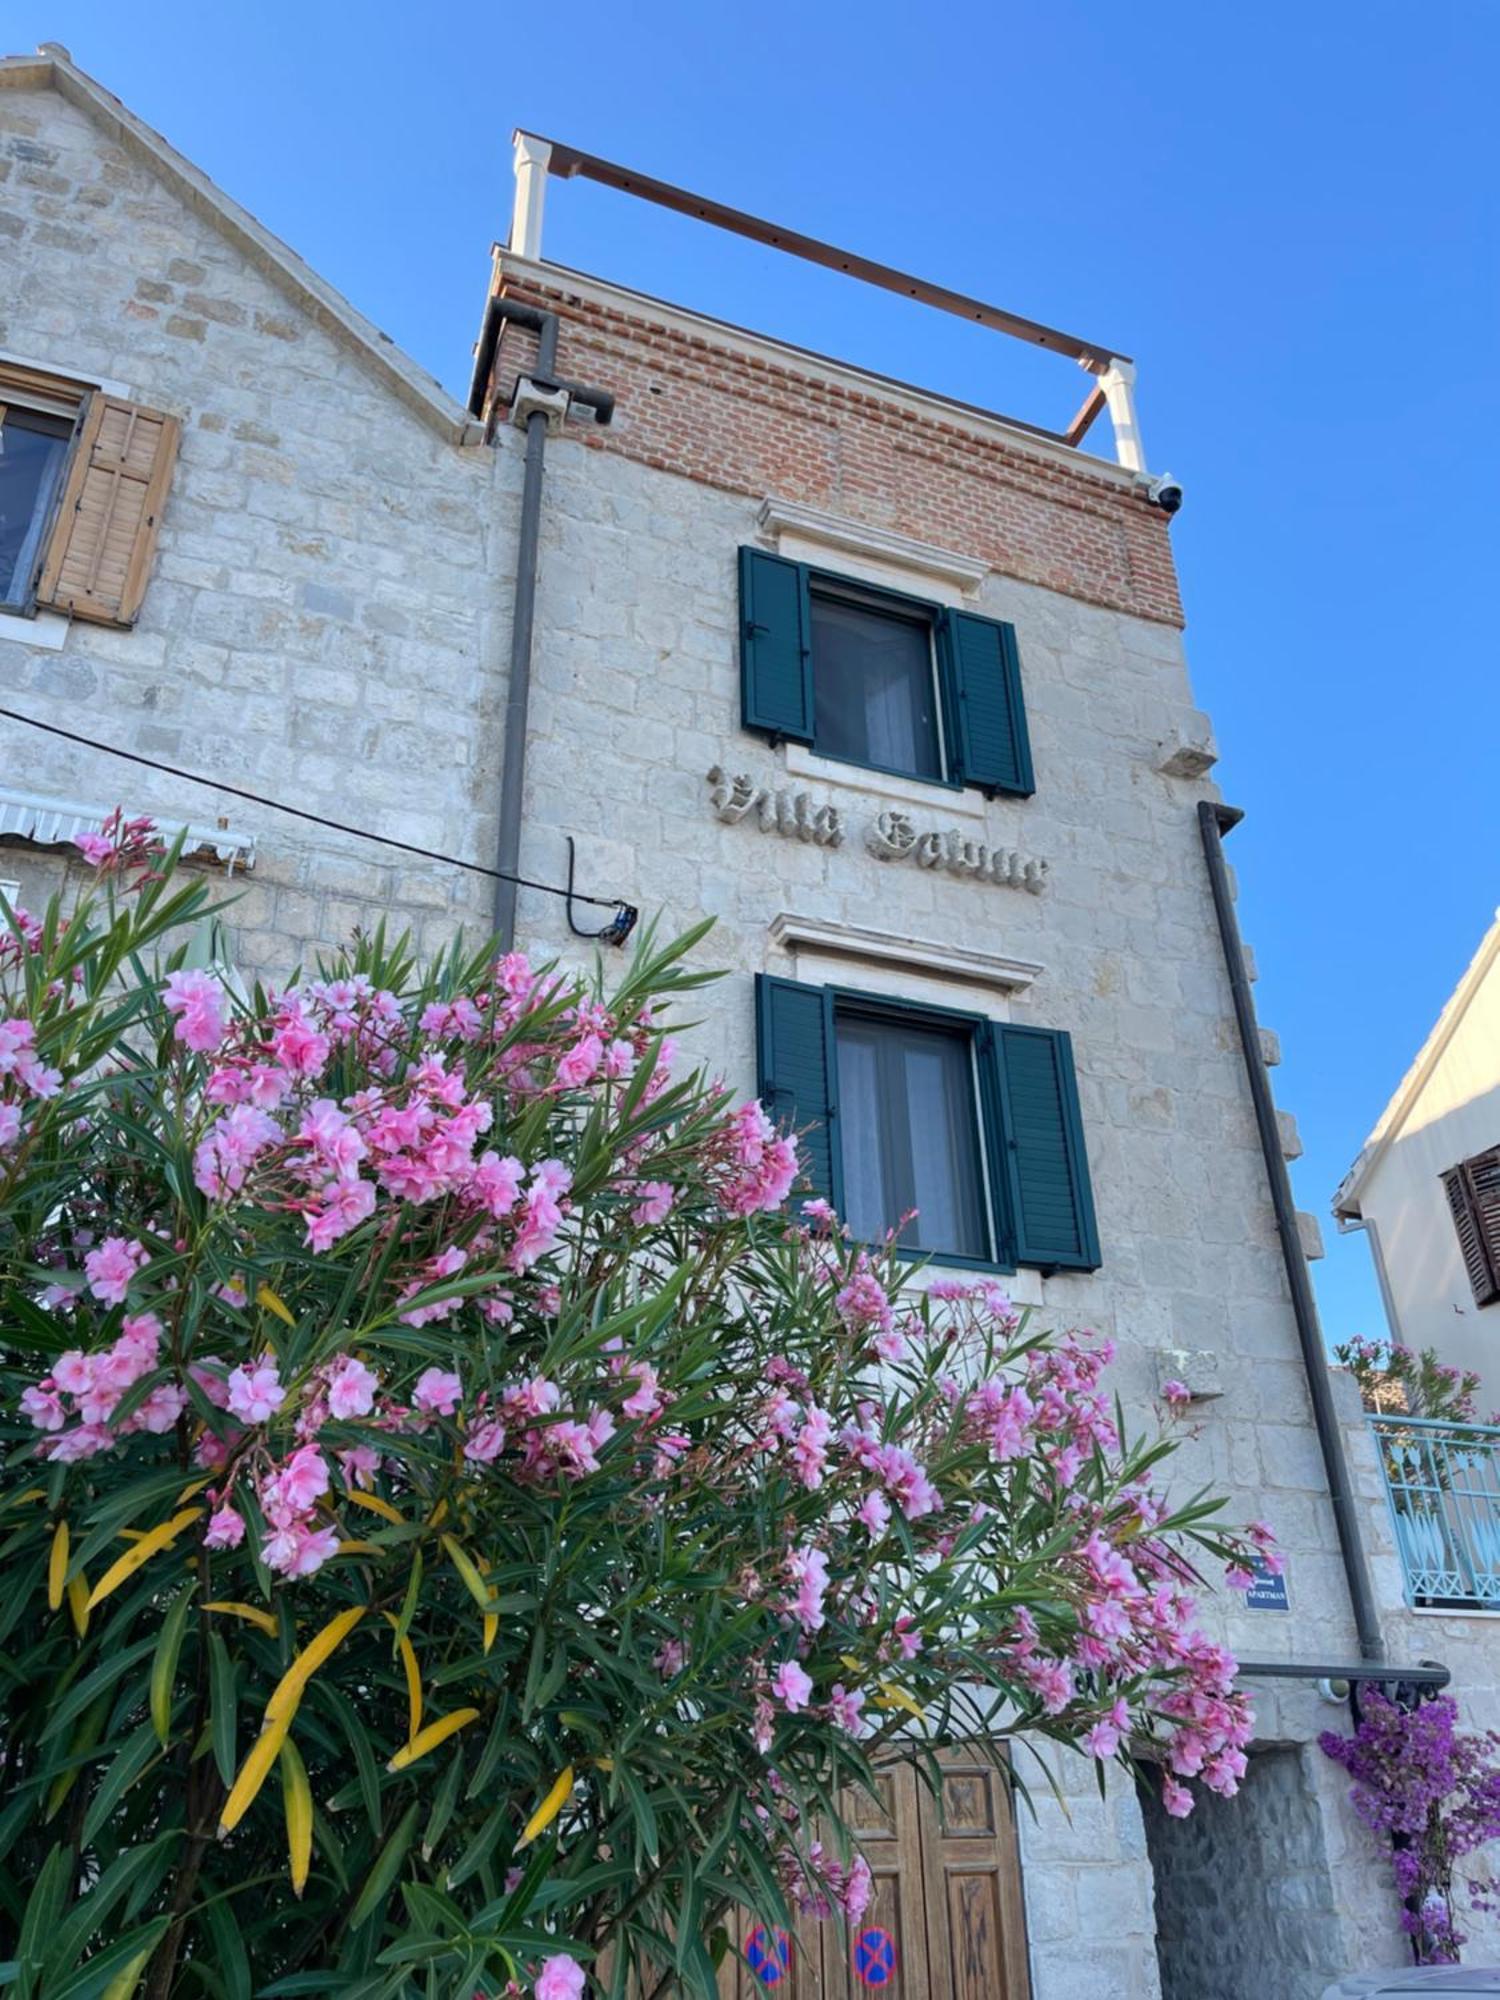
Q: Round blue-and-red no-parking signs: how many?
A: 2